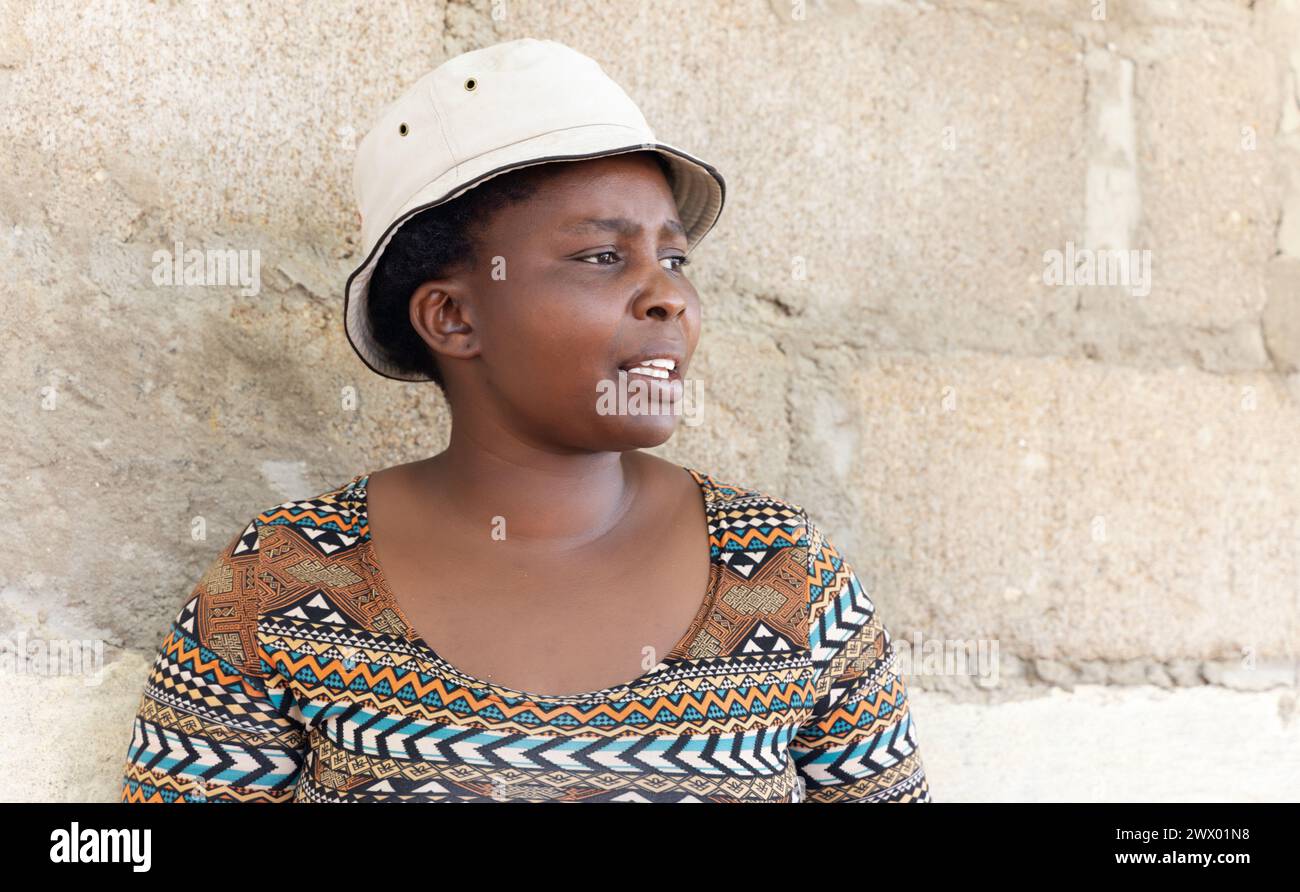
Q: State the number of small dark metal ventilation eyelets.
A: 2